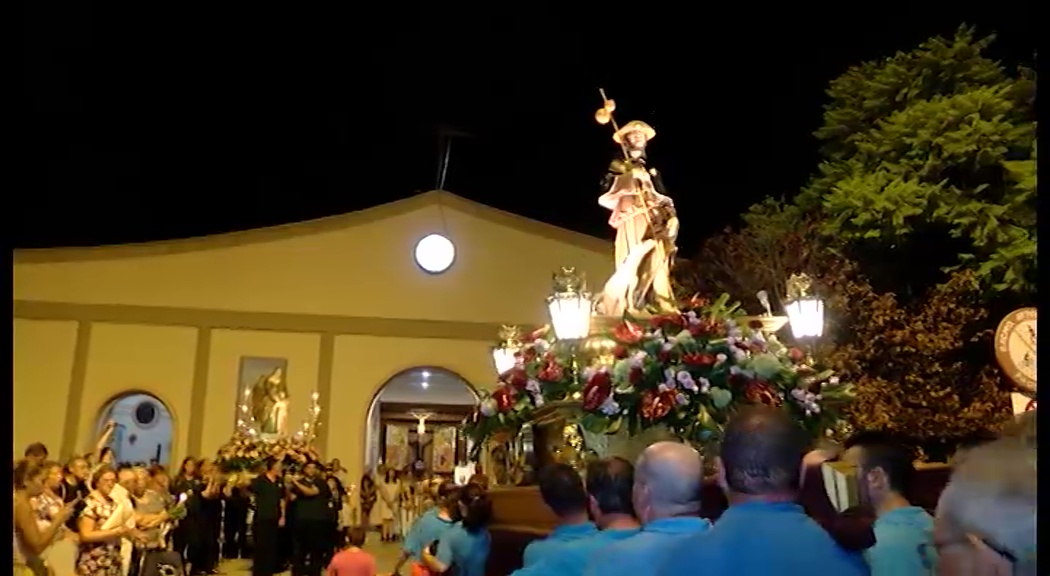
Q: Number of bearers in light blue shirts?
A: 7